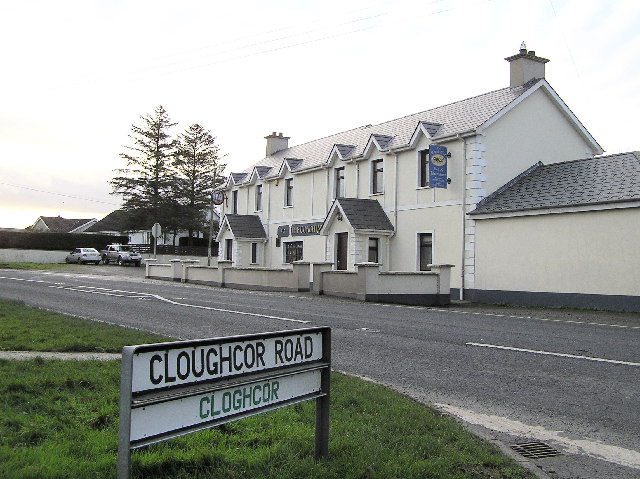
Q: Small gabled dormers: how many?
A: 6